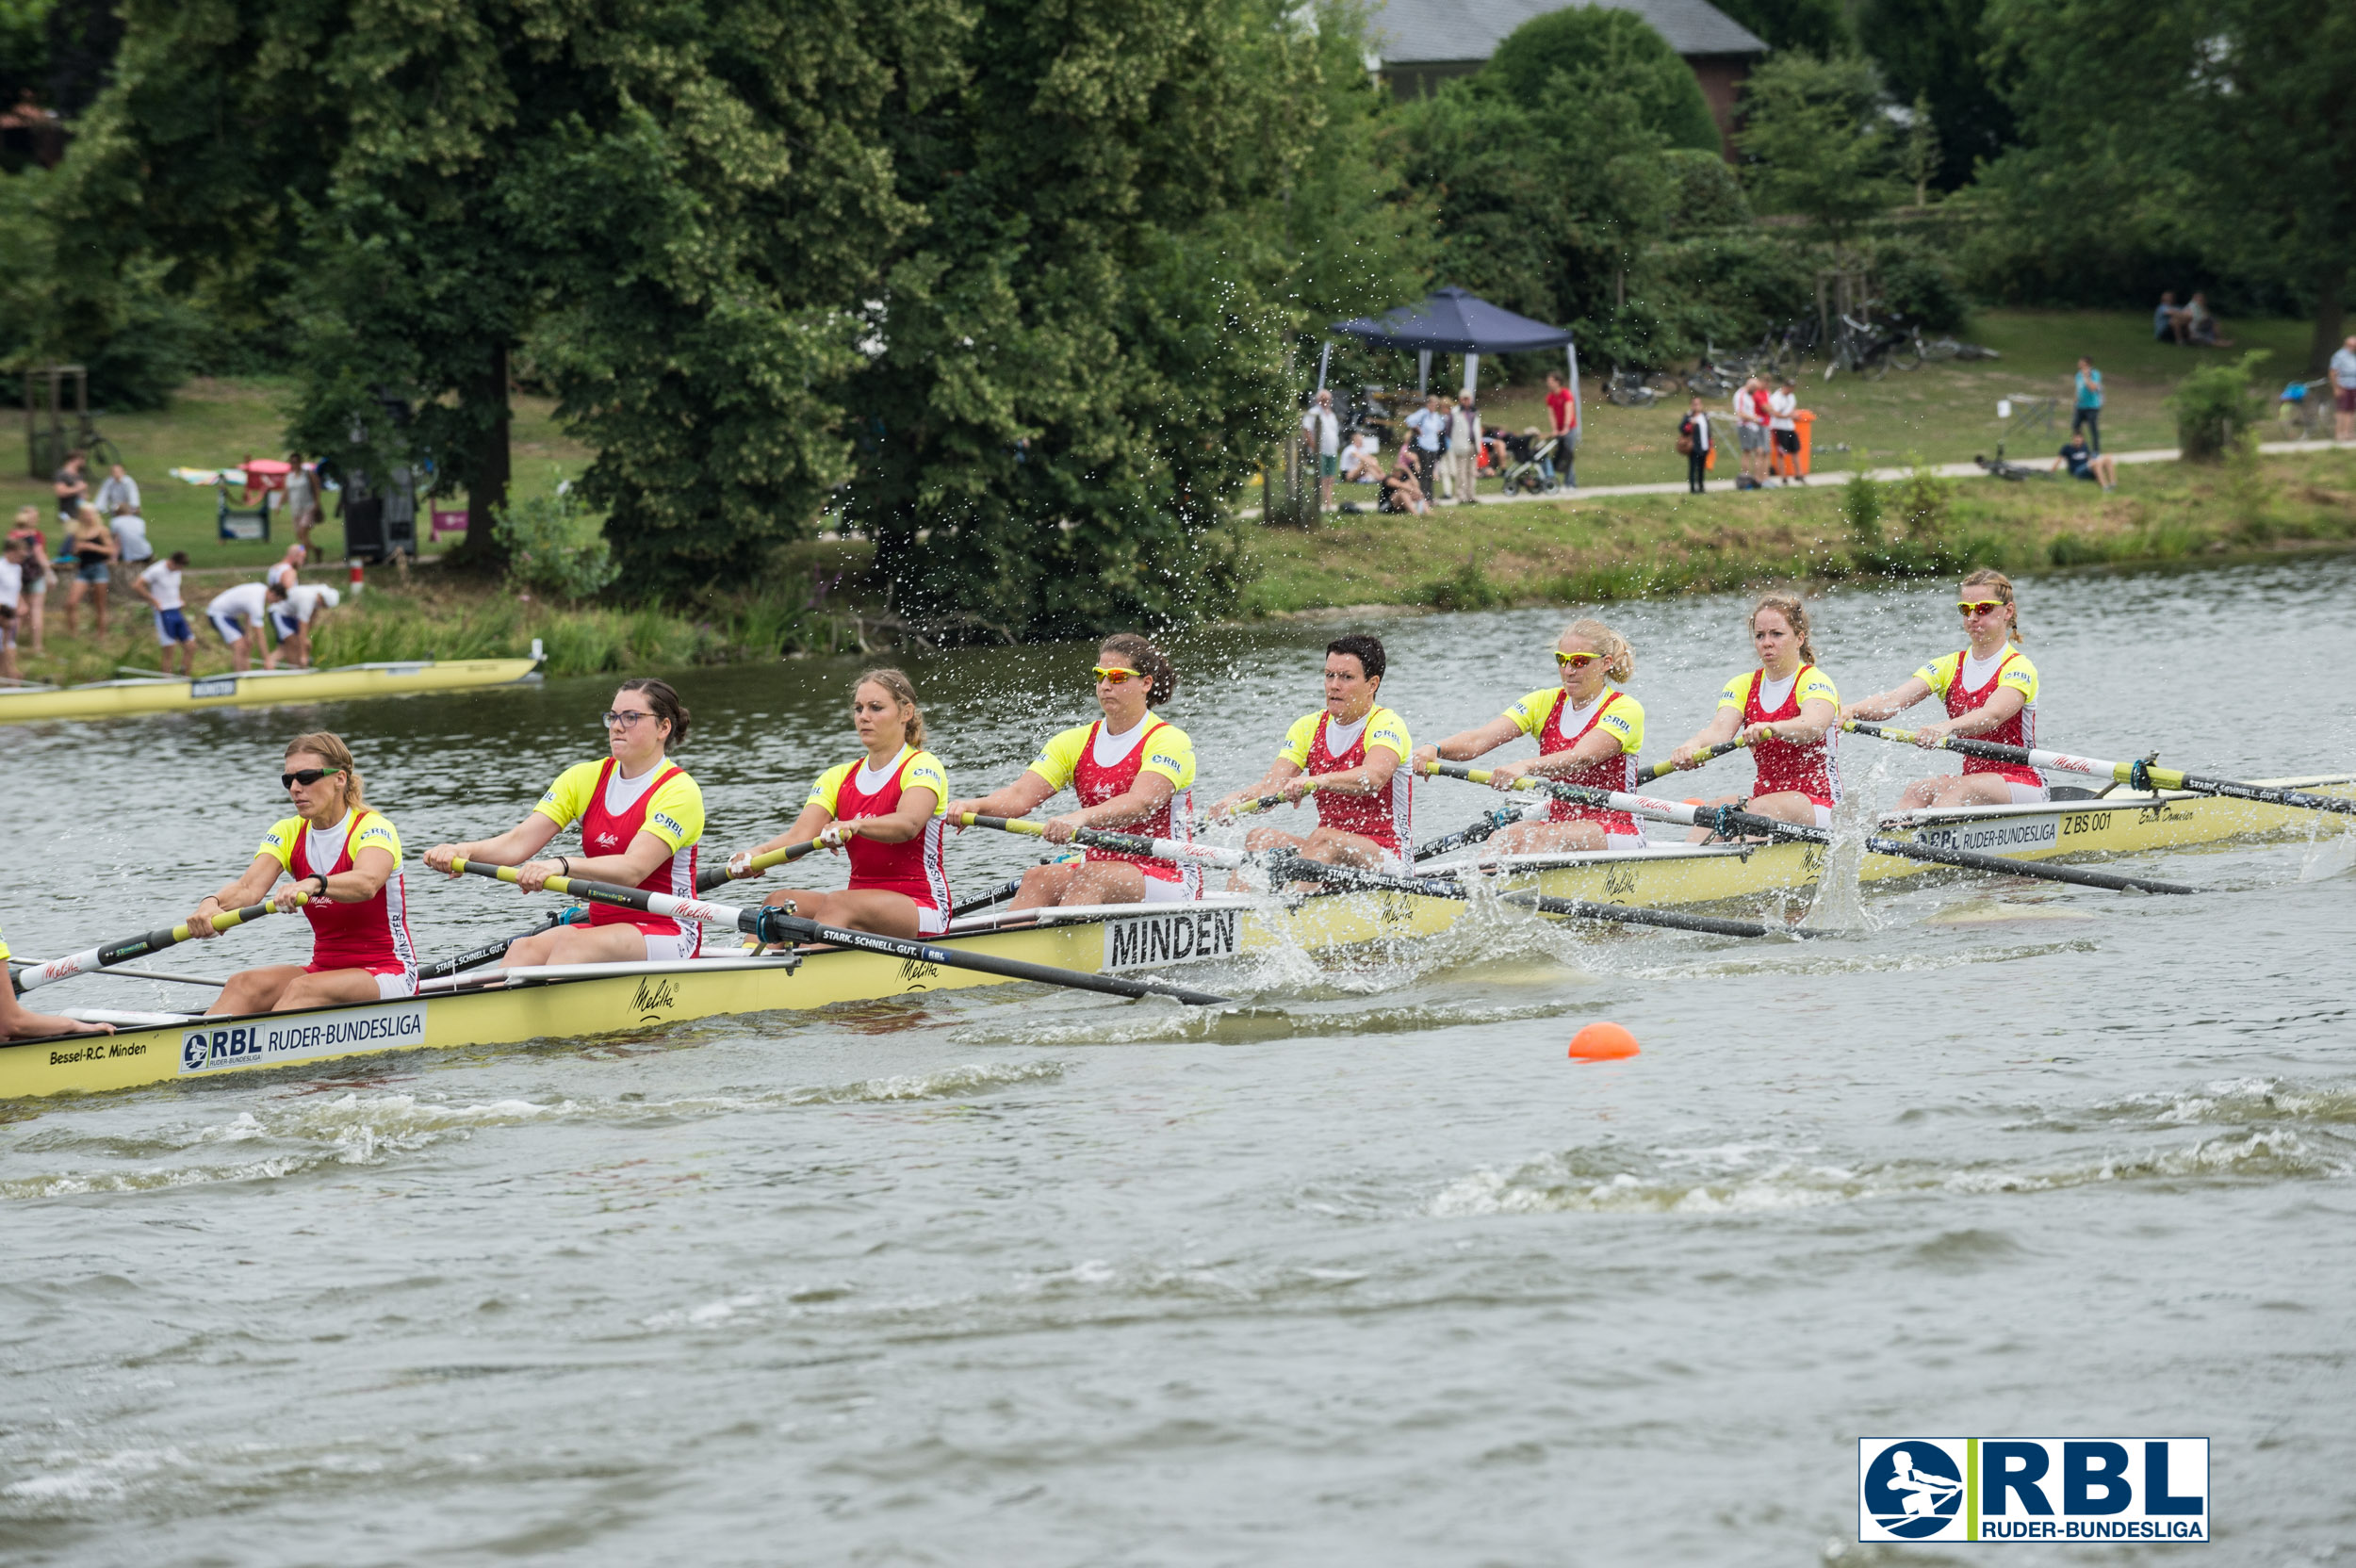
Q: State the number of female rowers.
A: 8